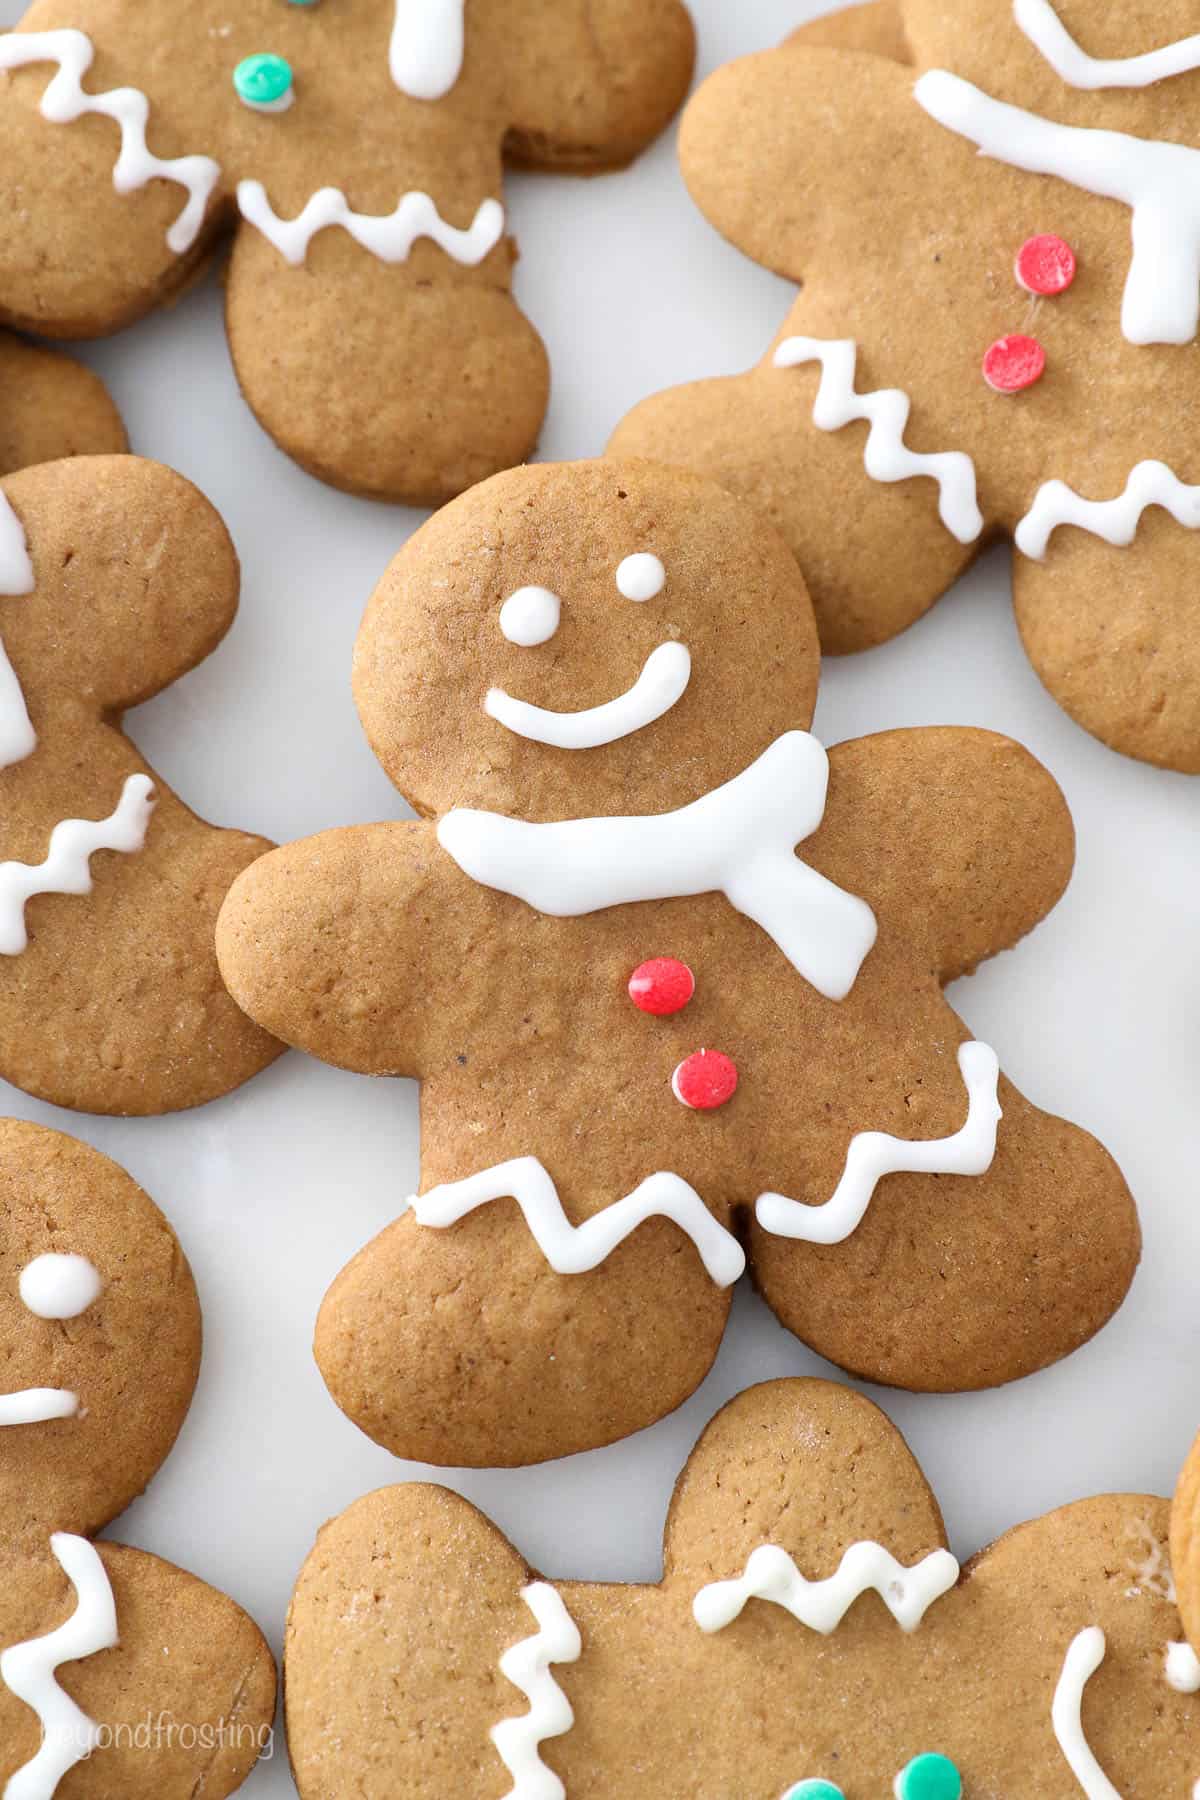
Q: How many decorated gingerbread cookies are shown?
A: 6